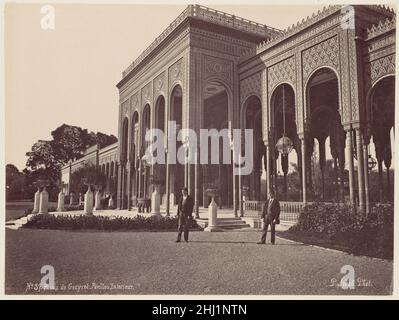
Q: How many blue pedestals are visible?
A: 0